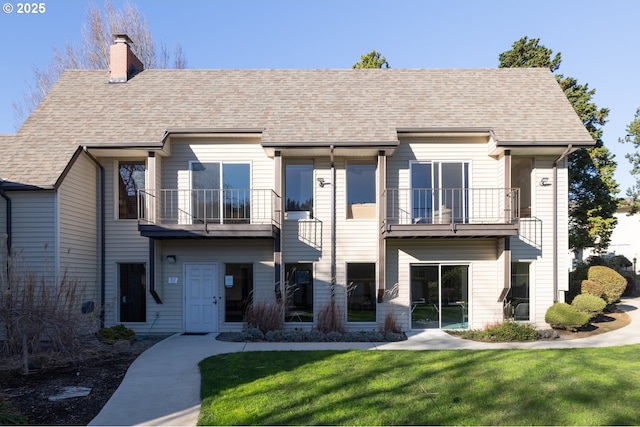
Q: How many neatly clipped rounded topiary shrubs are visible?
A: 4